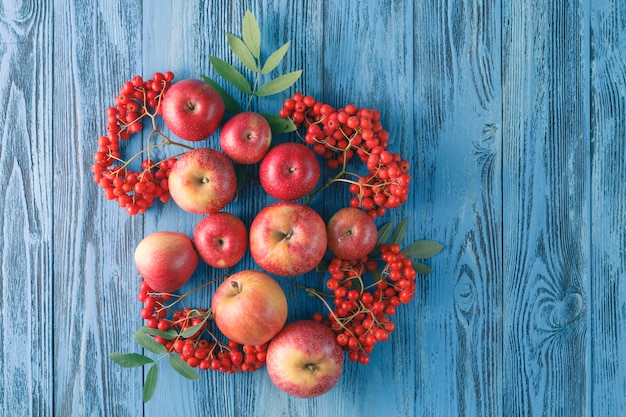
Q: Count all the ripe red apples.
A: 10